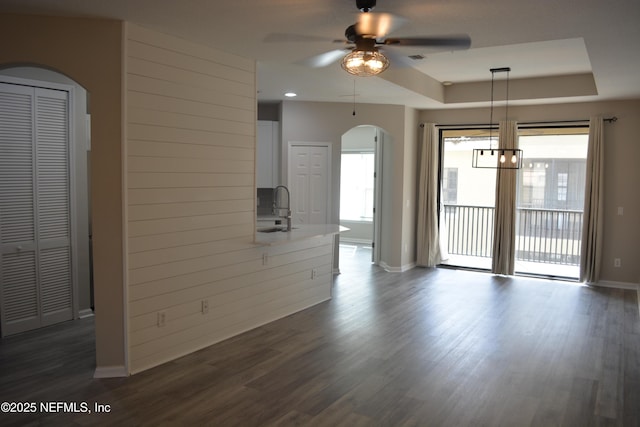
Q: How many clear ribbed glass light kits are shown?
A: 1